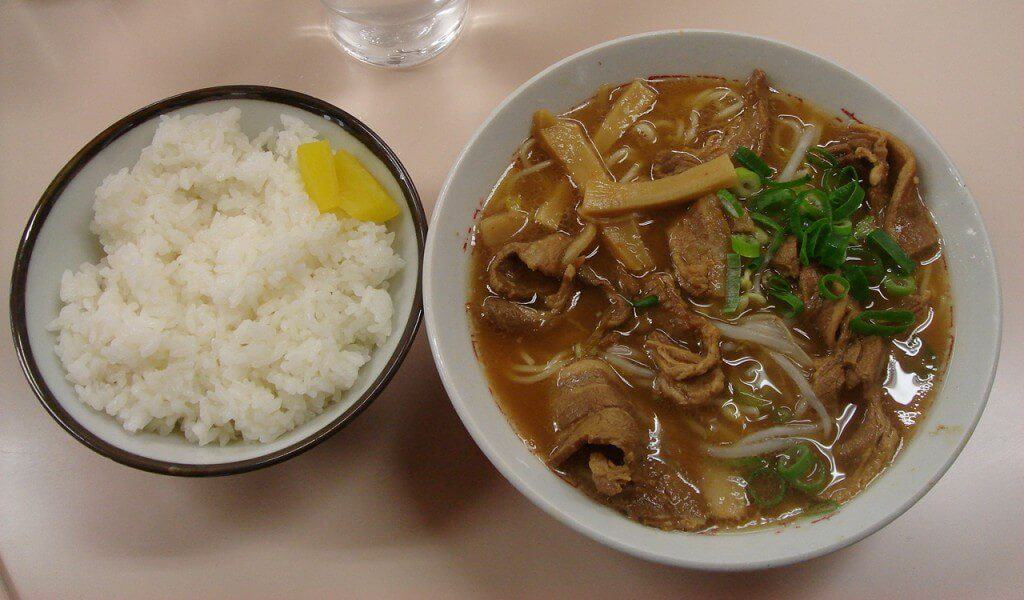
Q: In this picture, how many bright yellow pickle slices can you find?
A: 2